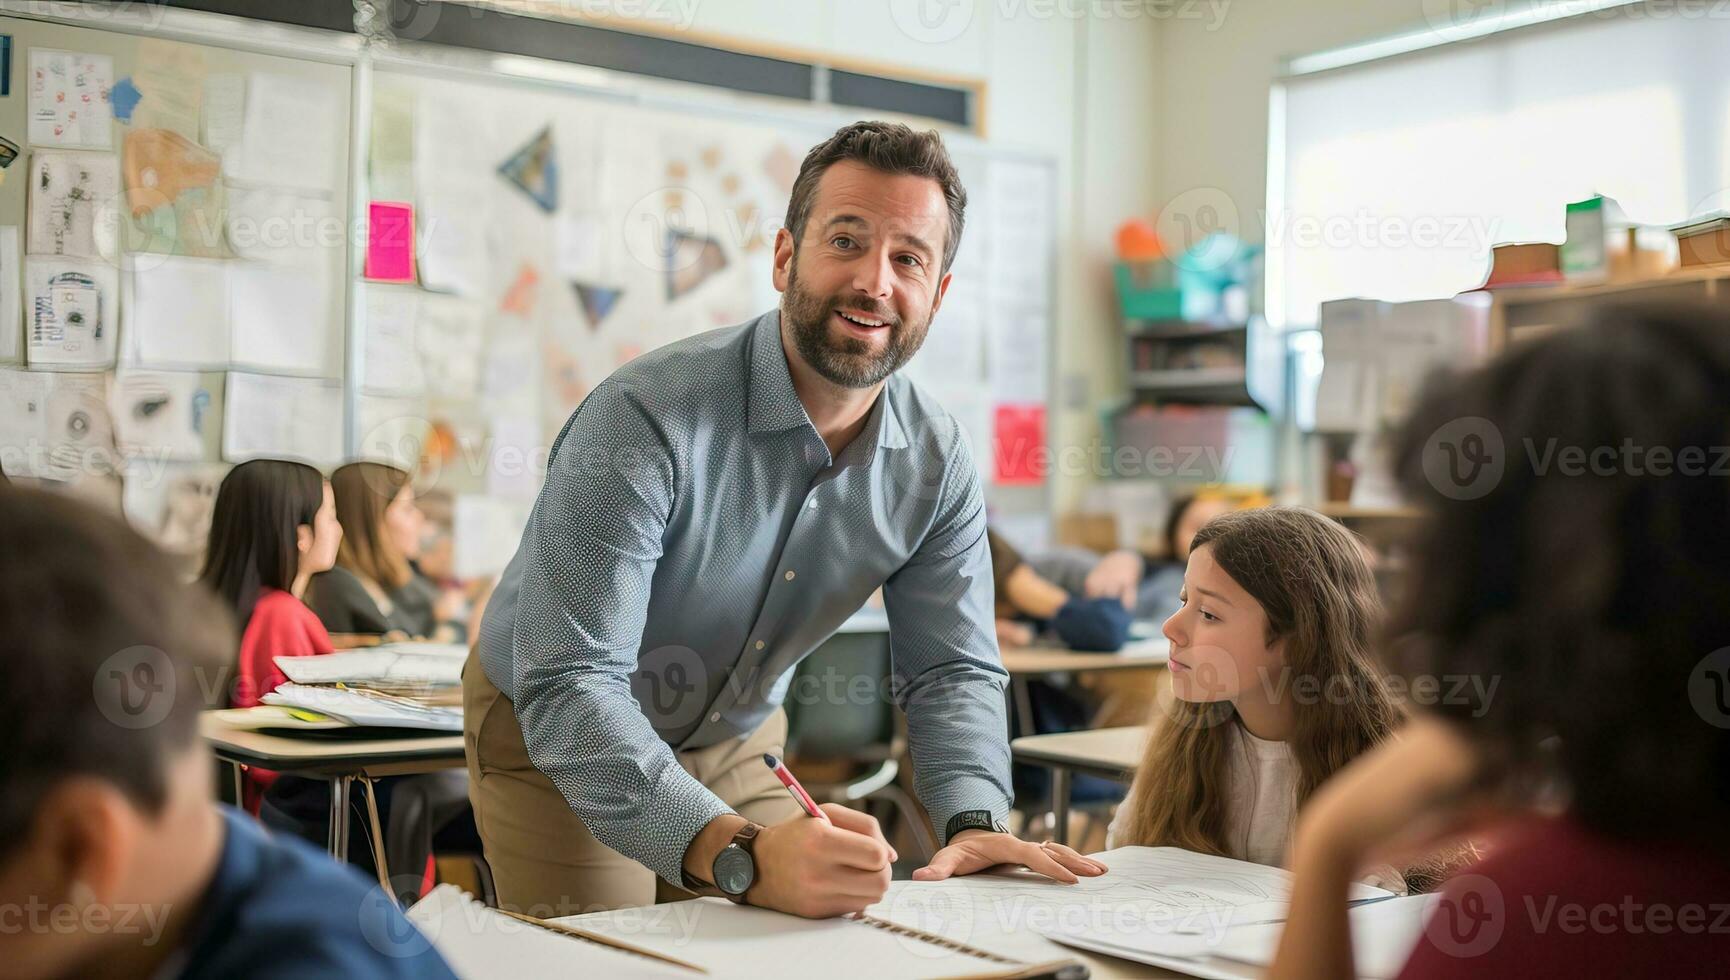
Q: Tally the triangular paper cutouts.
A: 3